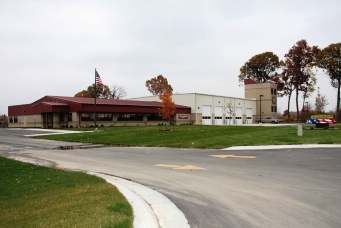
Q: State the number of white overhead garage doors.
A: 5